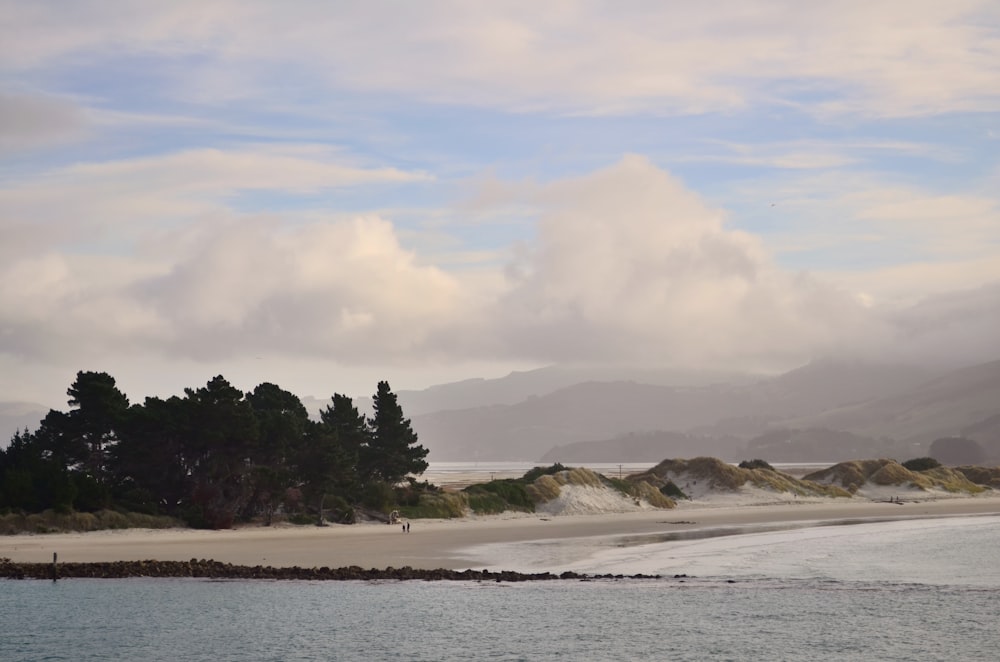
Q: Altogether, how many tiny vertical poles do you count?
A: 3